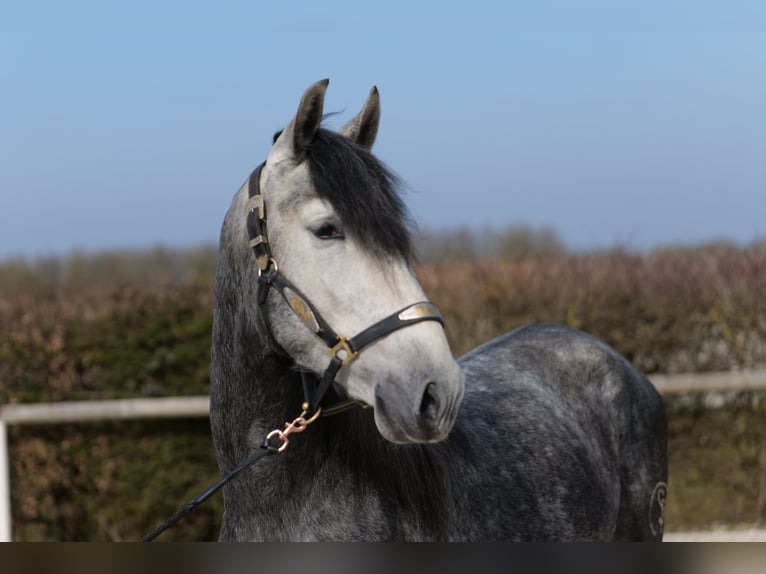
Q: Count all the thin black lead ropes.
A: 1